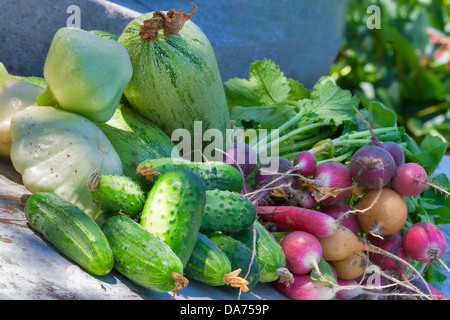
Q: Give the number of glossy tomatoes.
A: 0